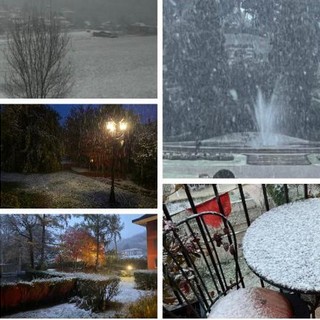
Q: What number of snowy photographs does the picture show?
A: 5